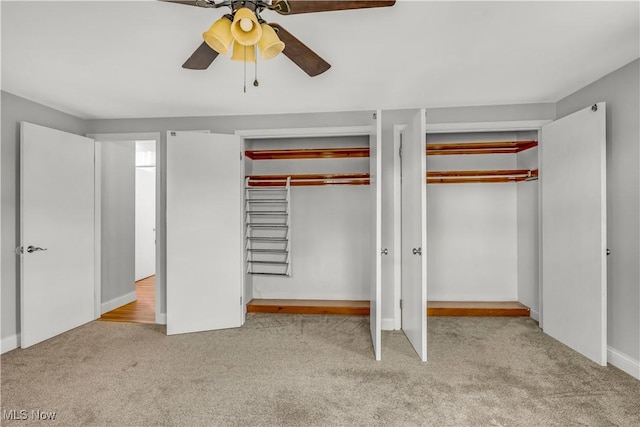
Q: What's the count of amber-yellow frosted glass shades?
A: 4